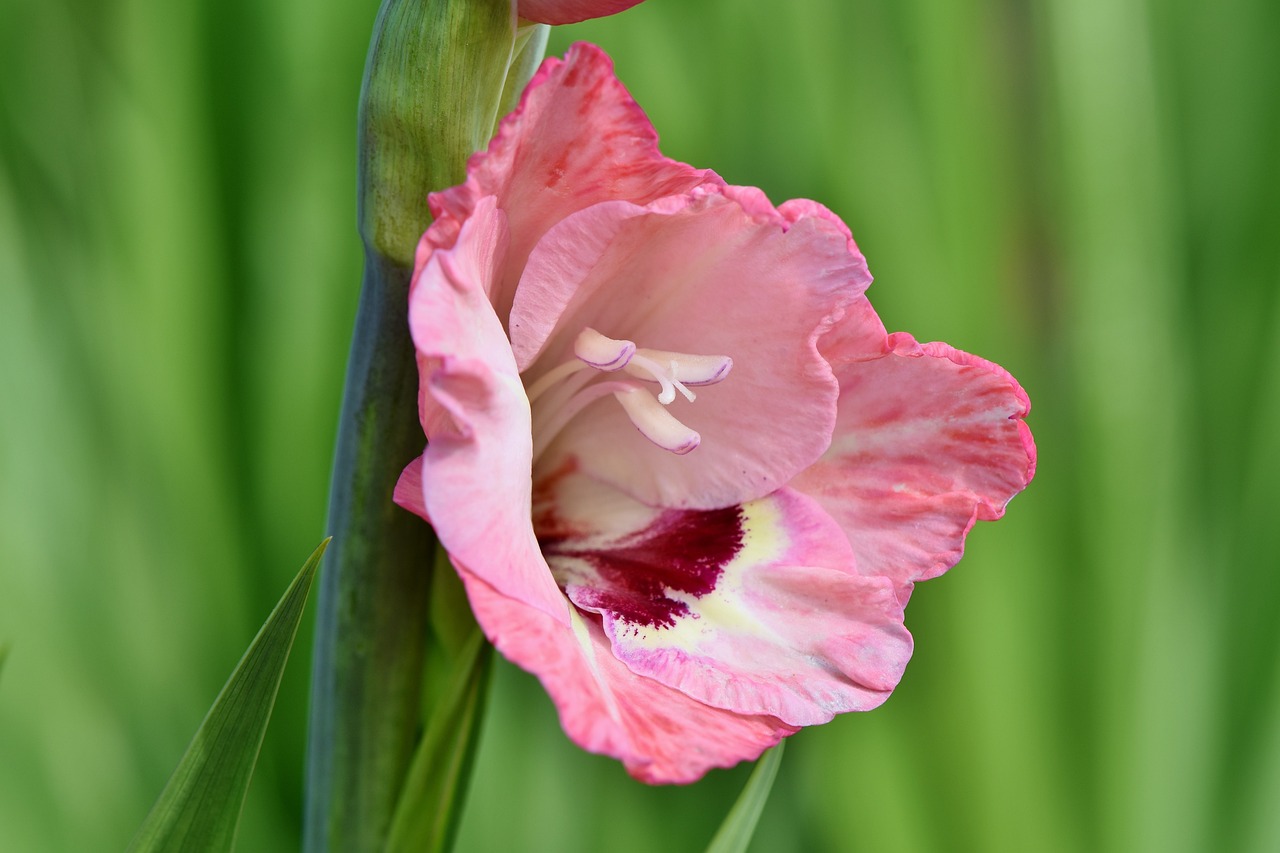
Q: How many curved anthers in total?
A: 3